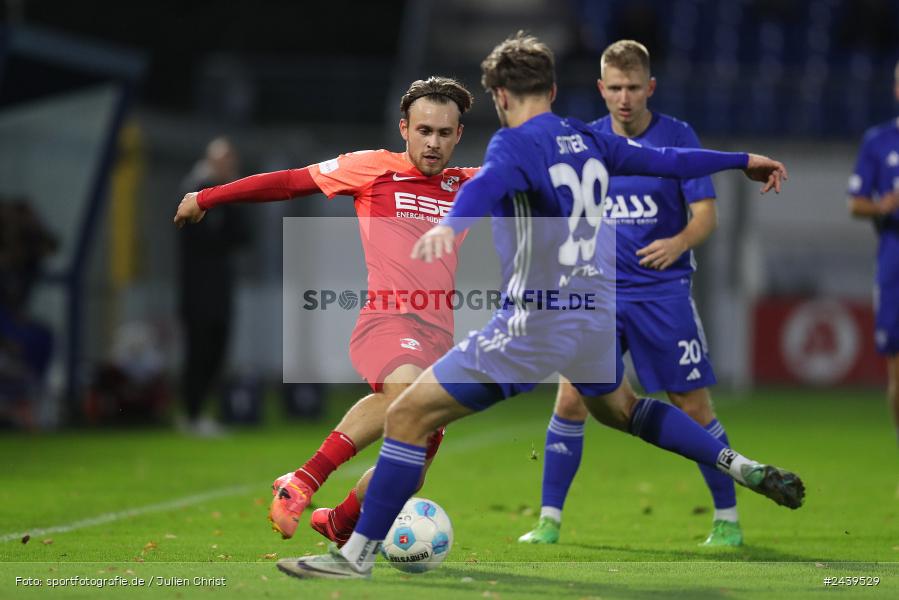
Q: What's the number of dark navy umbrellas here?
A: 0